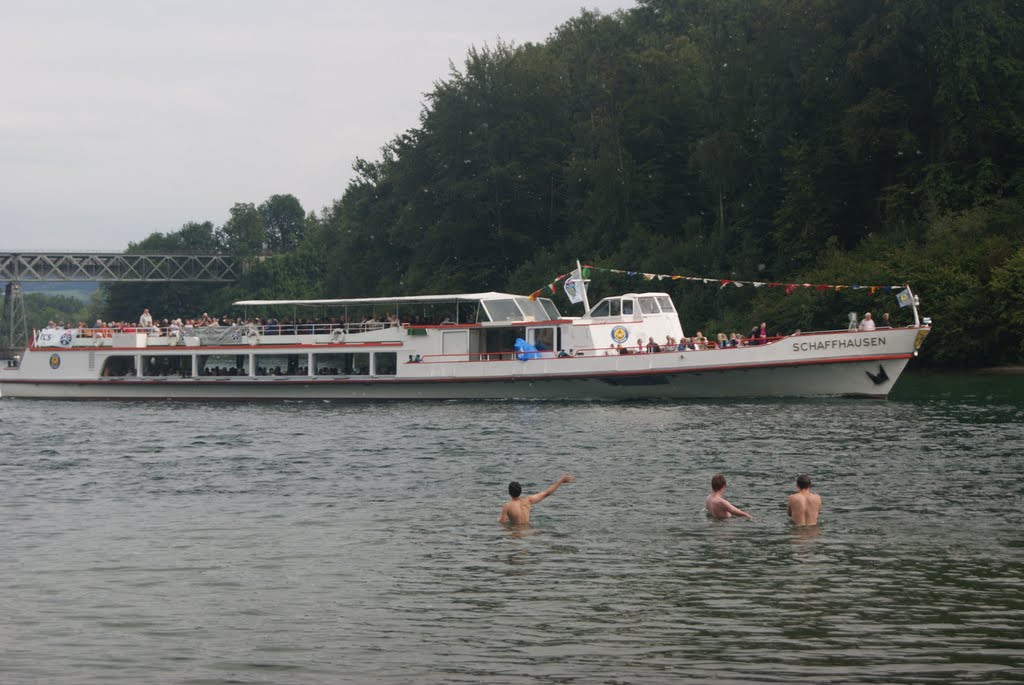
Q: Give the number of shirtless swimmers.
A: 3